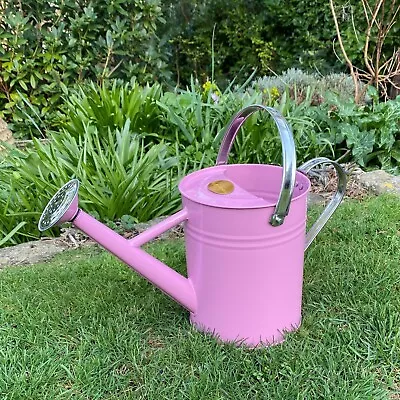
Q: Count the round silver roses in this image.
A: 1